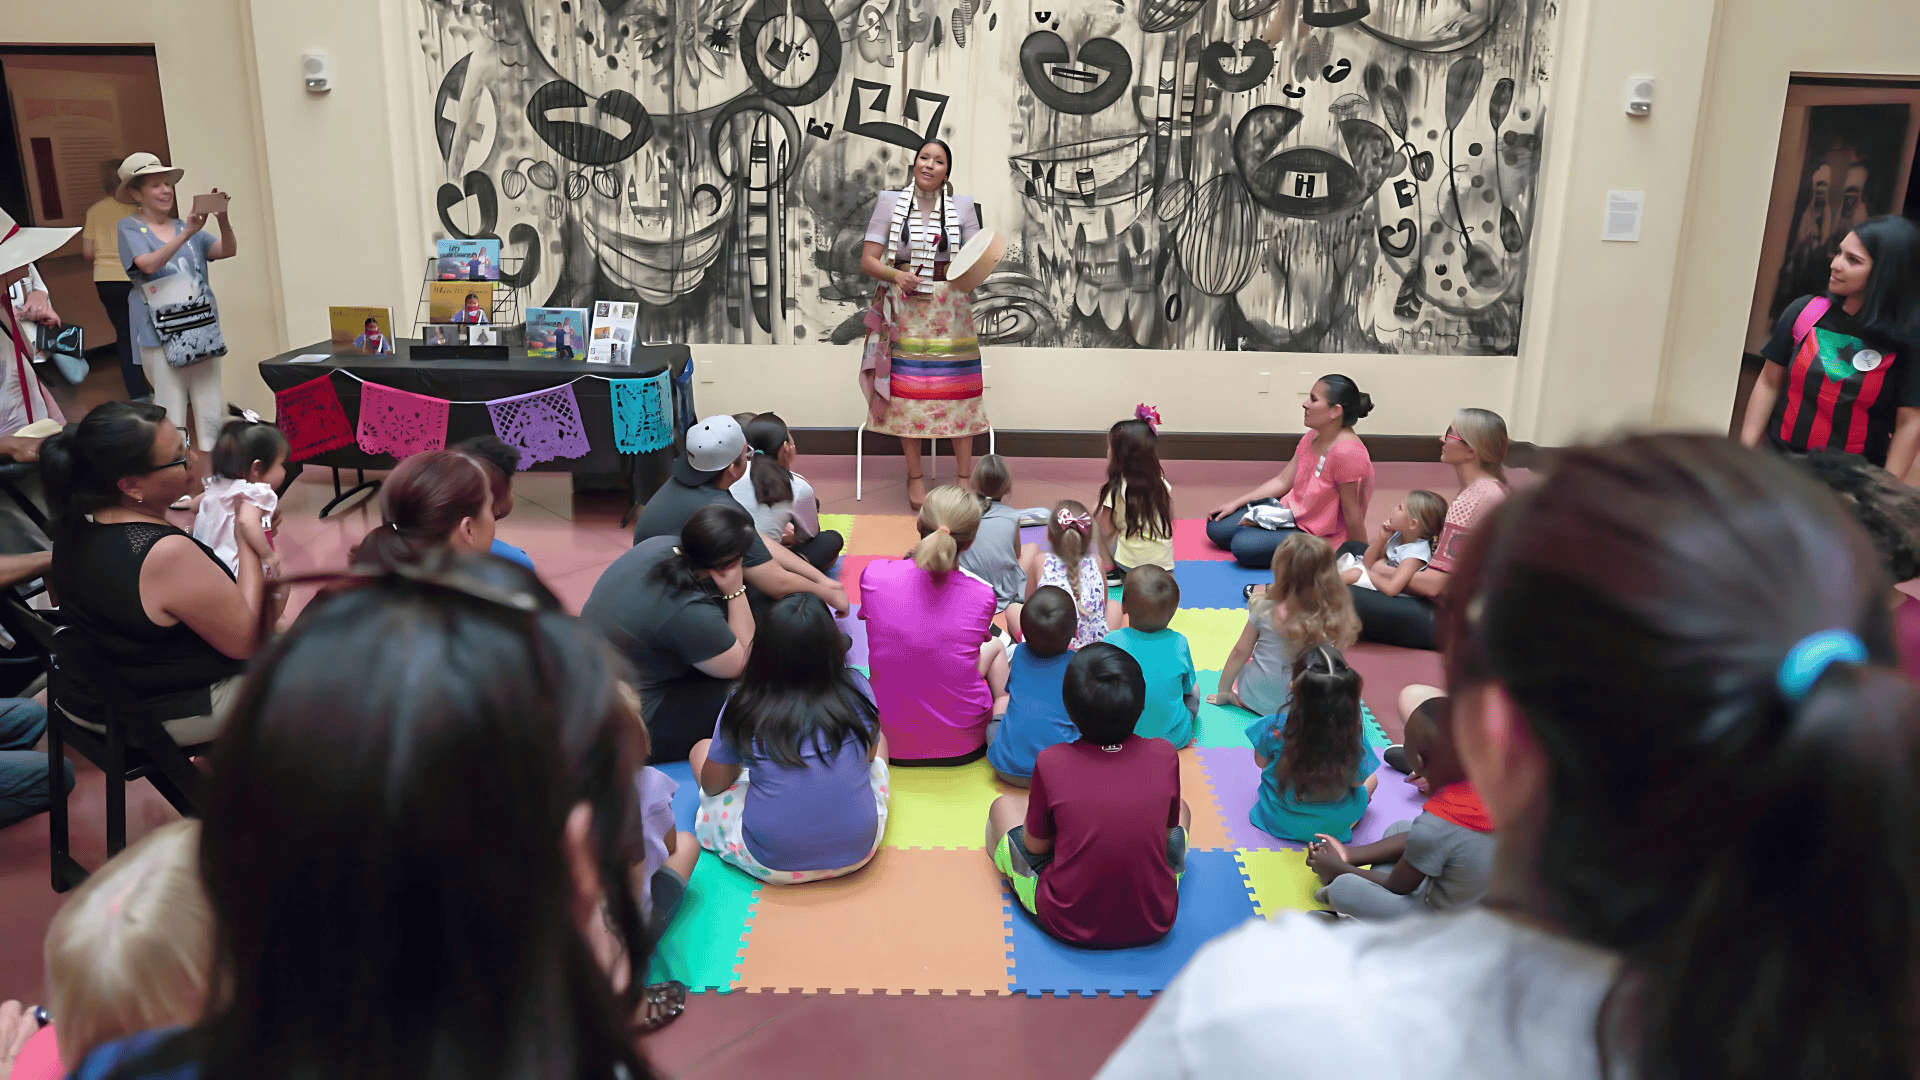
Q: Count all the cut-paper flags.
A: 4